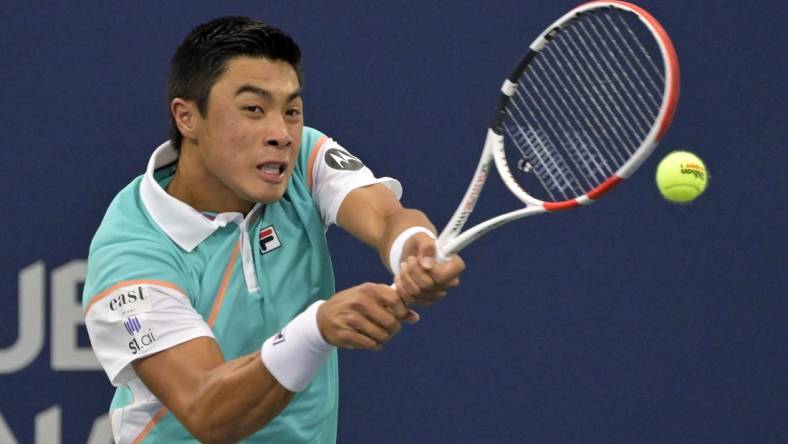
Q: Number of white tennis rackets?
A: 1